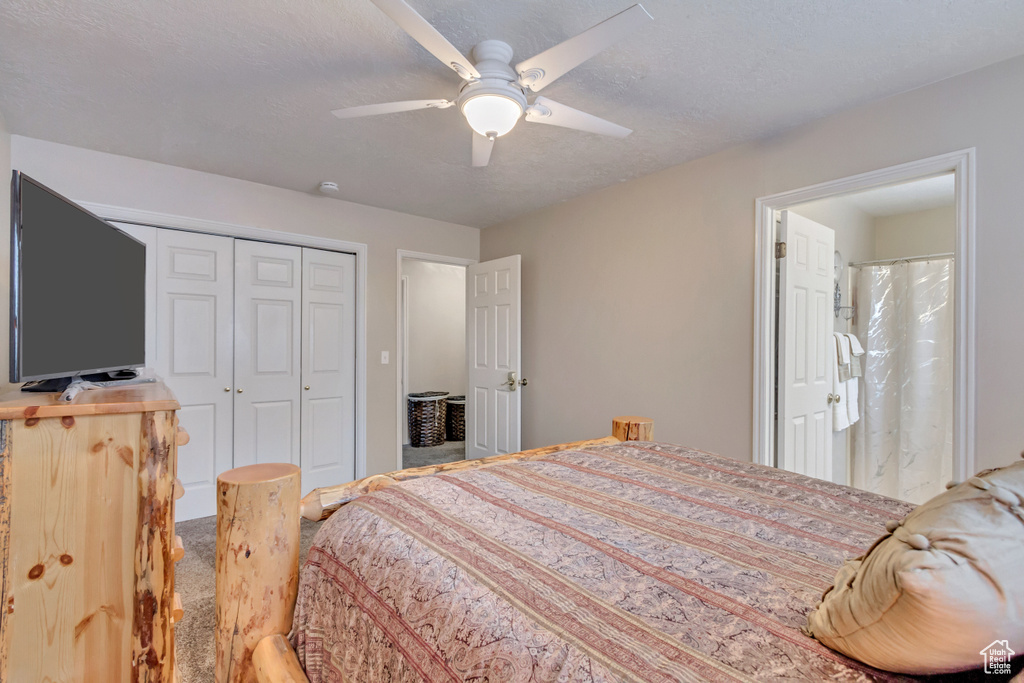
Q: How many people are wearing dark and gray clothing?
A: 0